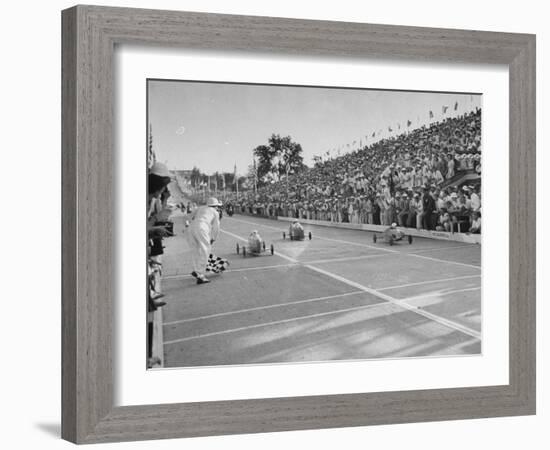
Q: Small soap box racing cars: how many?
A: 3